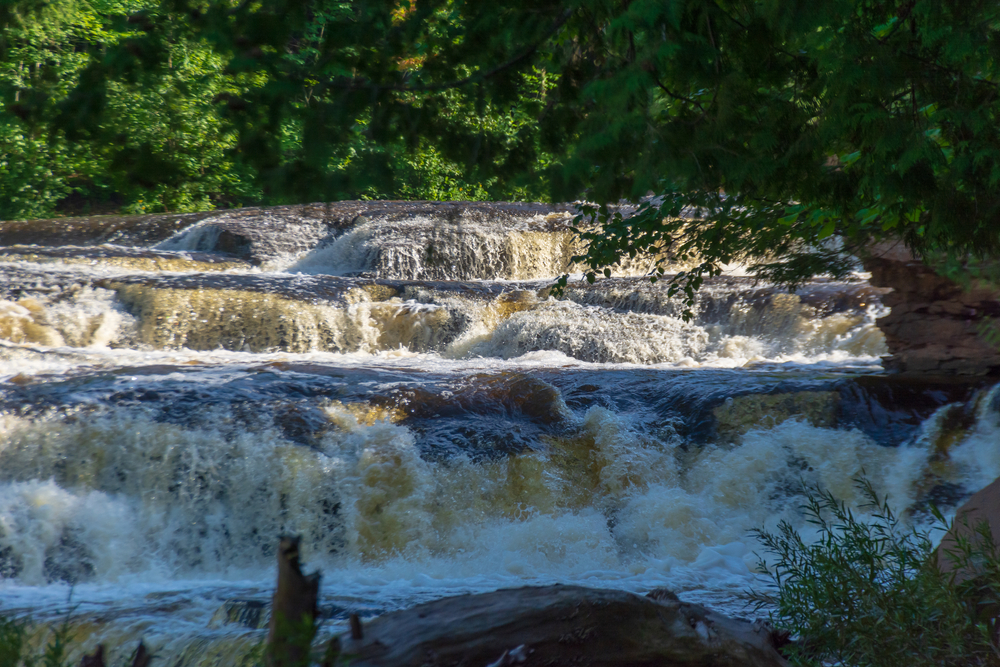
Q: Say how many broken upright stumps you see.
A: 1